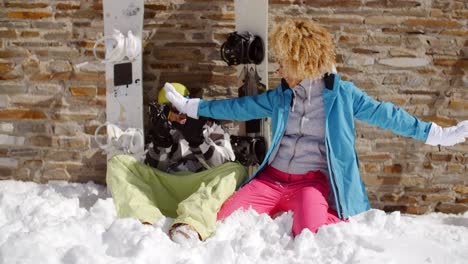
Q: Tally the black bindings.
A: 2